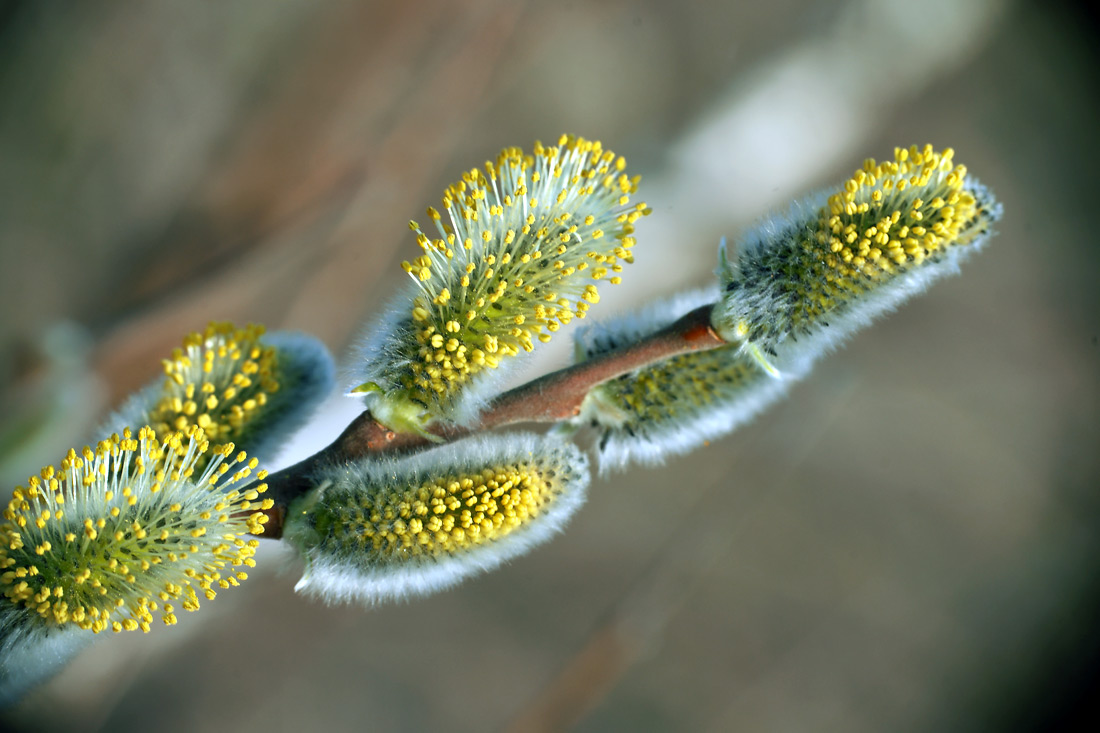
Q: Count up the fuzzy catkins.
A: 6